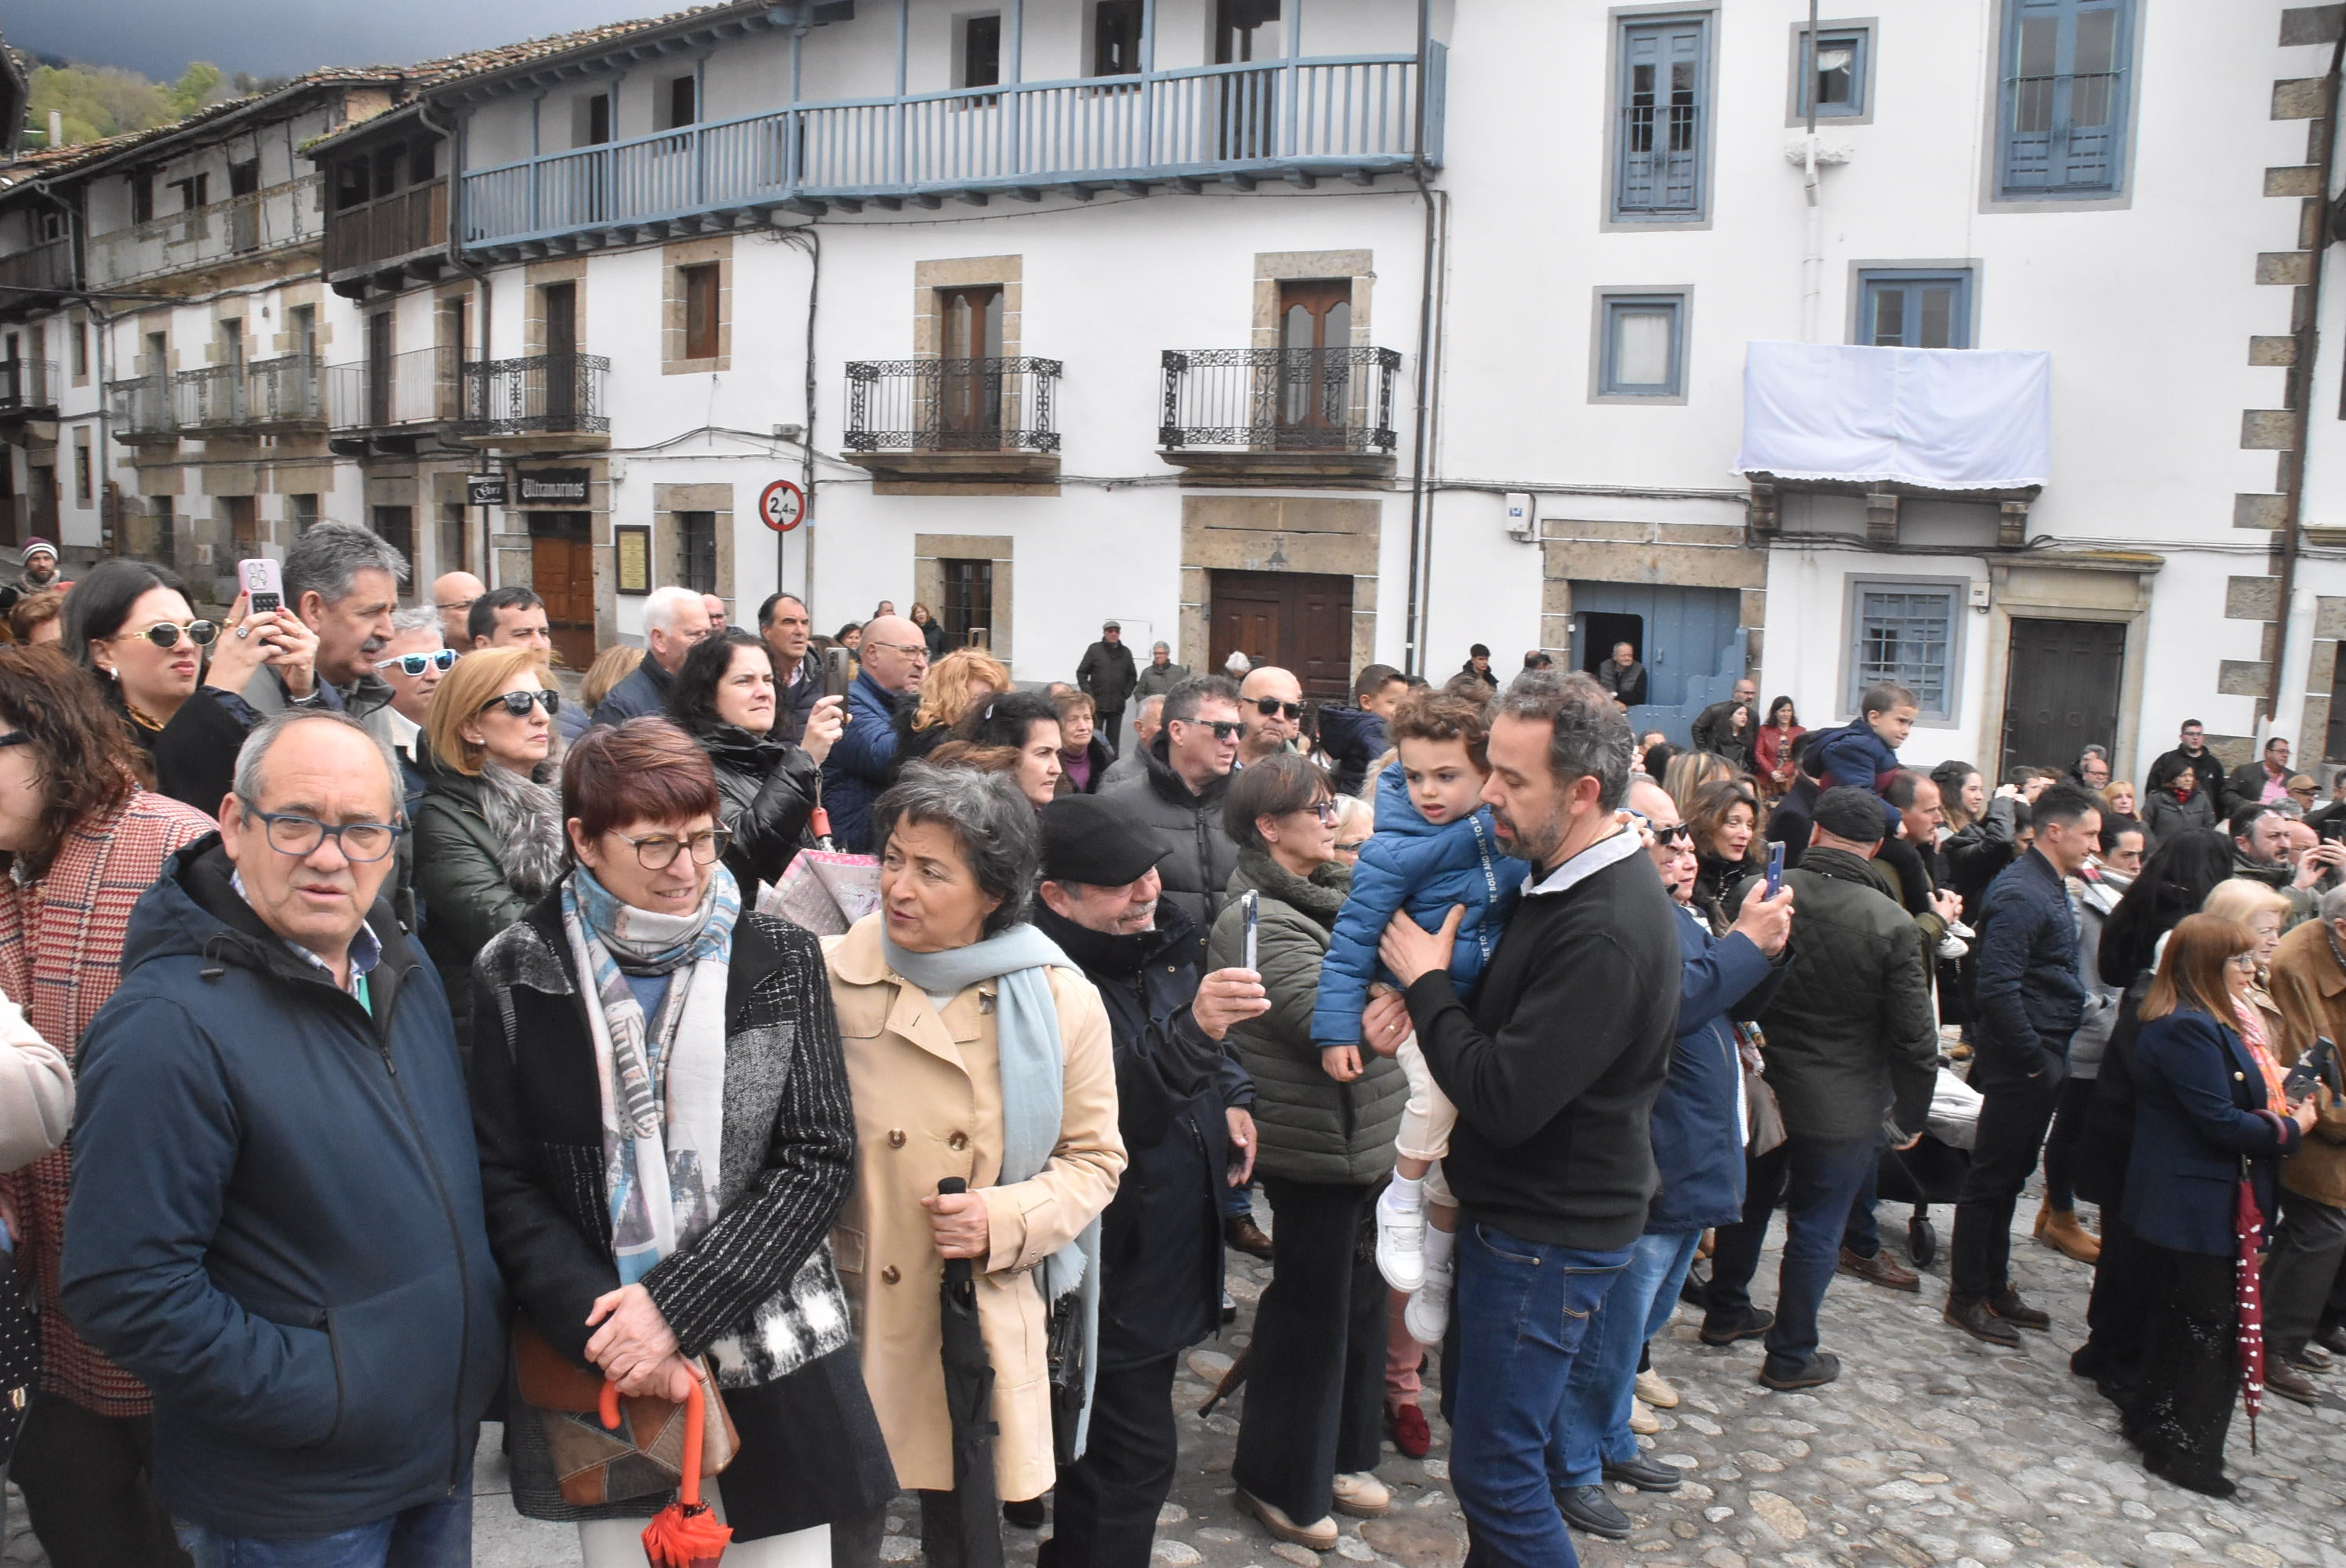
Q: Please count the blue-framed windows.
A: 6